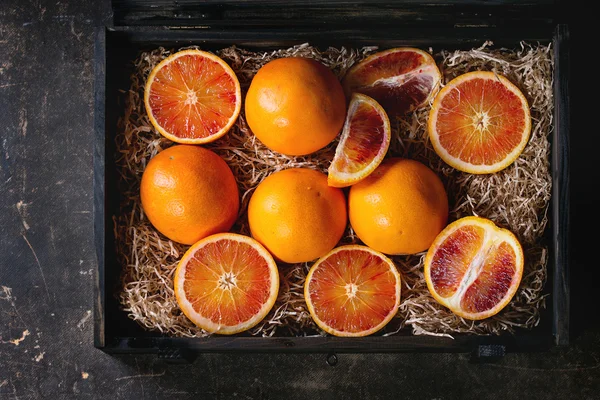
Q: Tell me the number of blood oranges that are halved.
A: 5